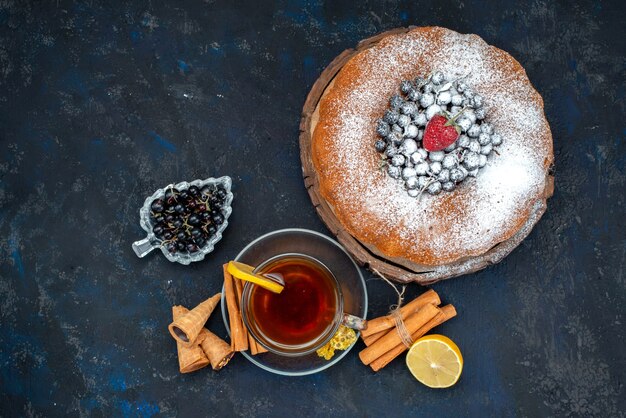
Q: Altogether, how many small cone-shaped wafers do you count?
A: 3